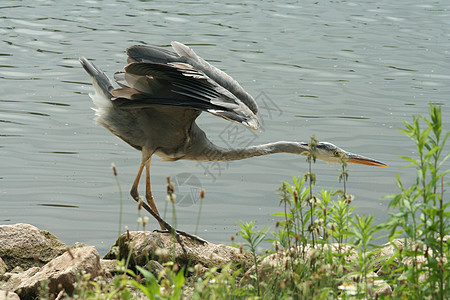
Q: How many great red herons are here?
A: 0